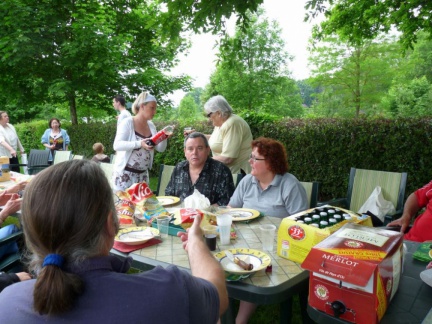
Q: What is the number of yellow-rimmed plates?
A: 4